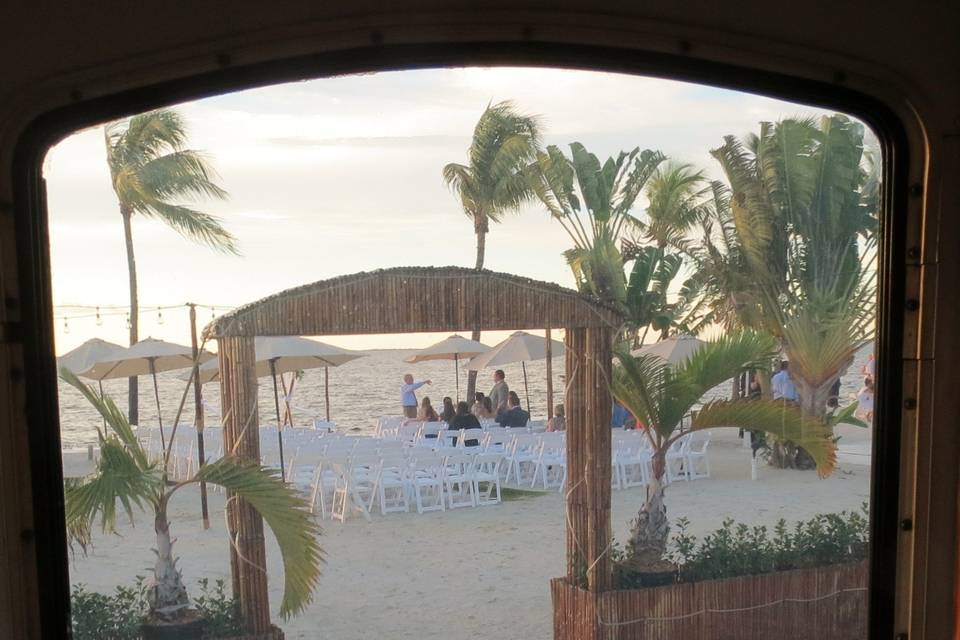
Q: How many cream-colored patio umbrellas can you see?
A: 6